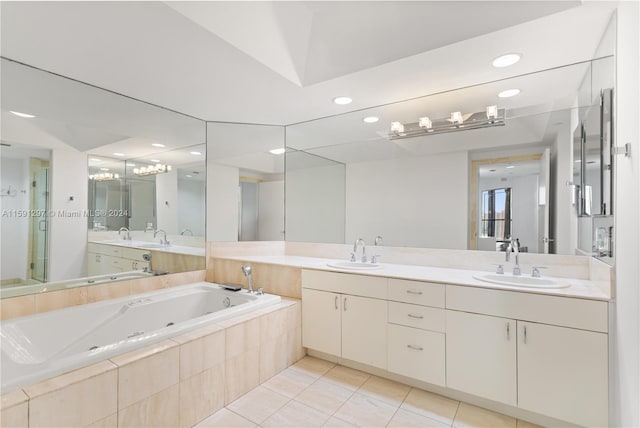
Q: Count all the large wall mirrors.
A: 3